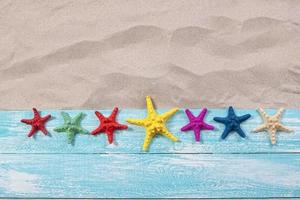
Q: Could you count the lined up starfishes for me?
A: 7